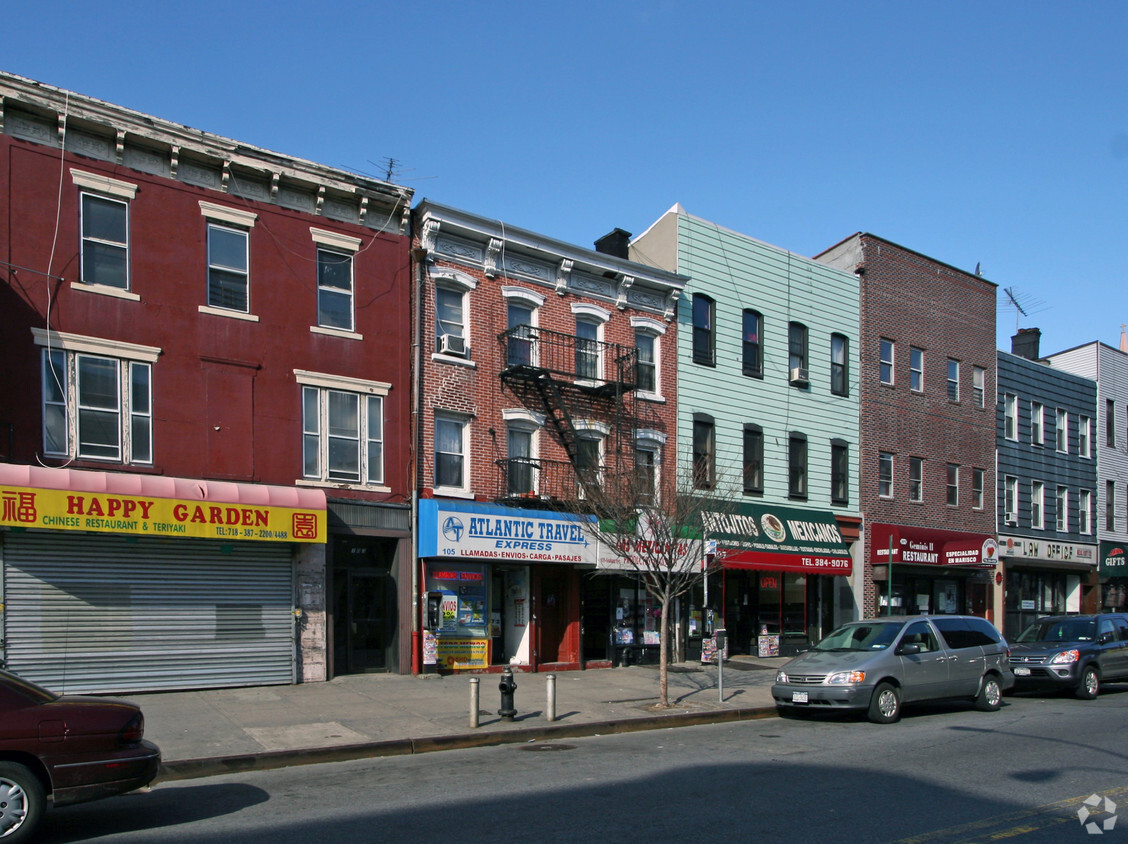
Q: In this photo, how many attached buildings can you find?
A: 6